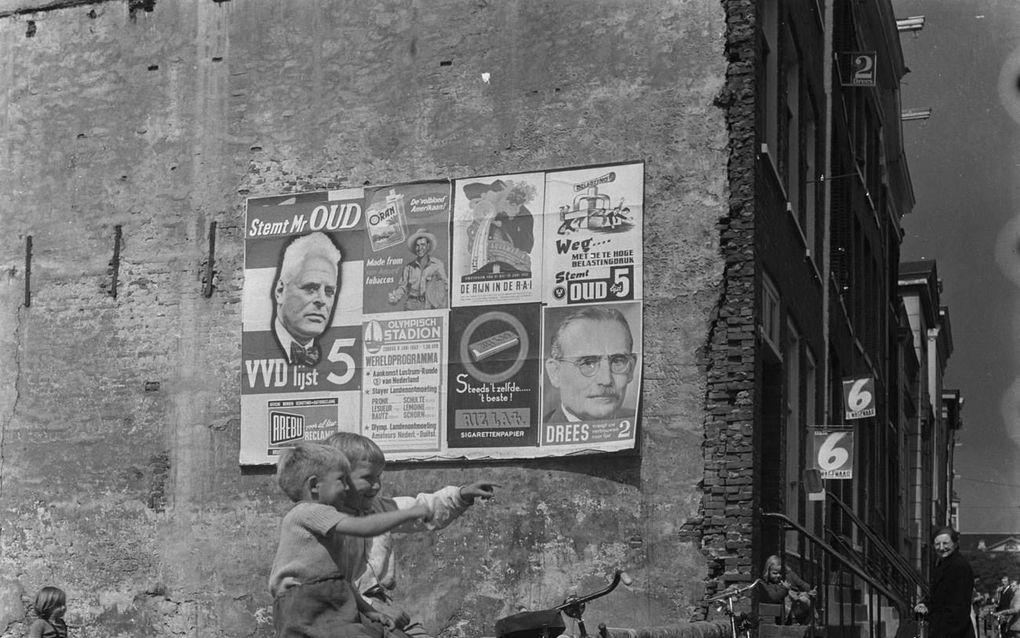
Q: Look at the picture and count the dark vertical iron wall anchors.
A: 3